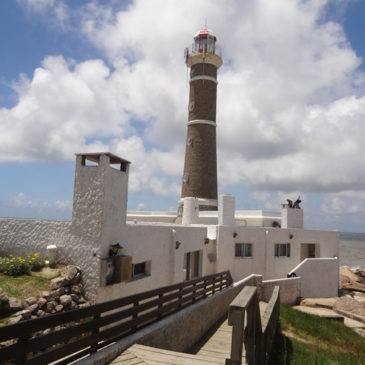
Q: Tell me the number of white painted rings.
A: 3